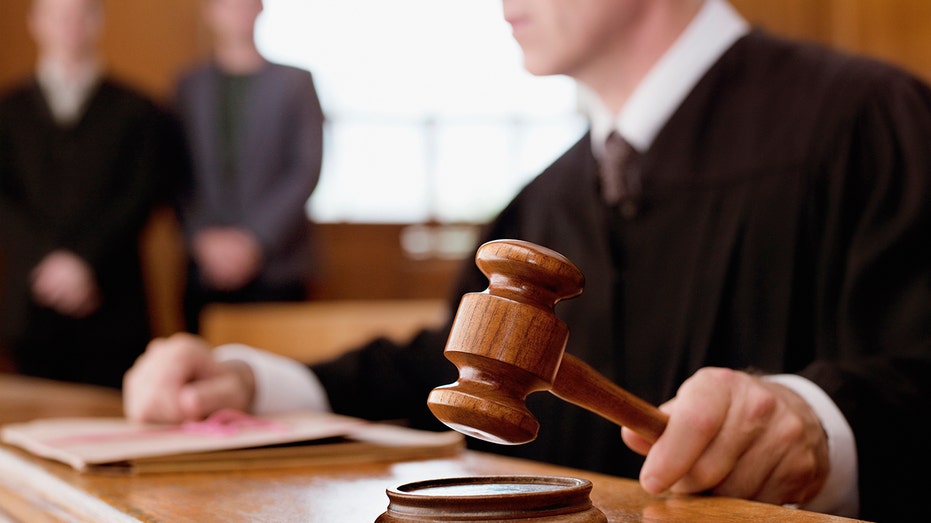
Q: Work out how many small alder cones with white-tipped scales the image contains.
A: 0